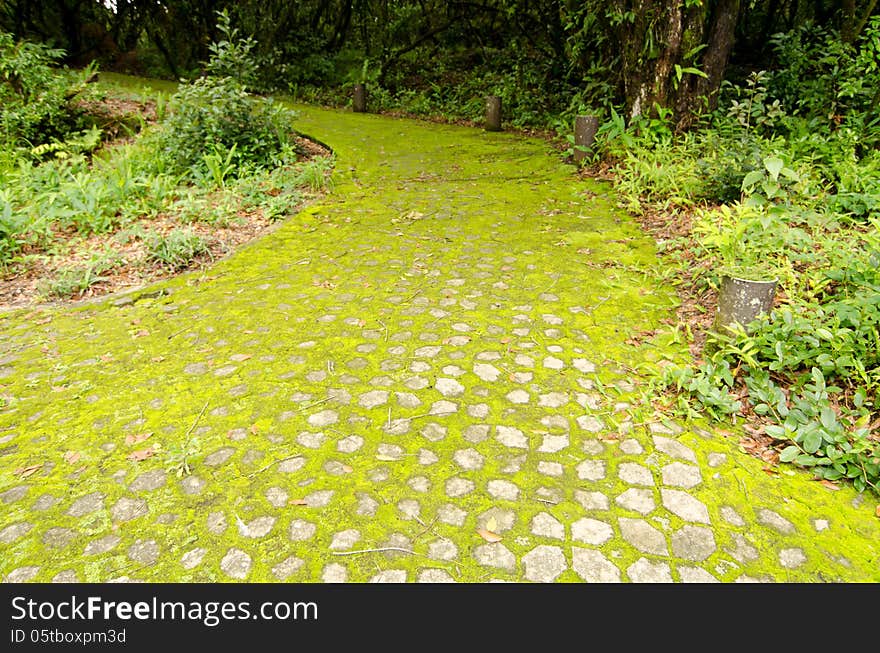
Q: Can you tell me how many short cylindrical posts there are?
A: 4